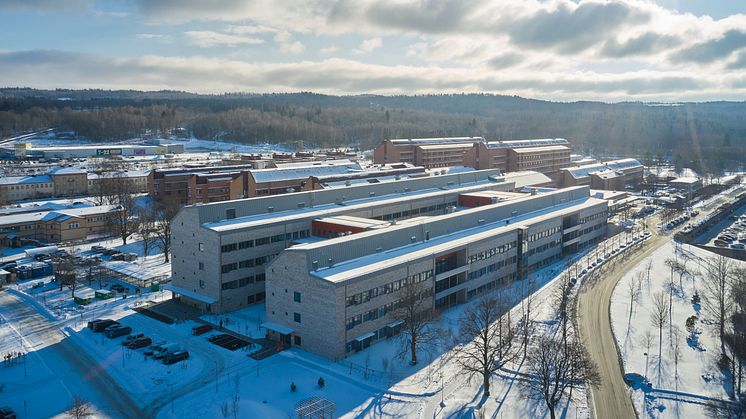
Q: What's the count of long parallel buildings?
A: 2